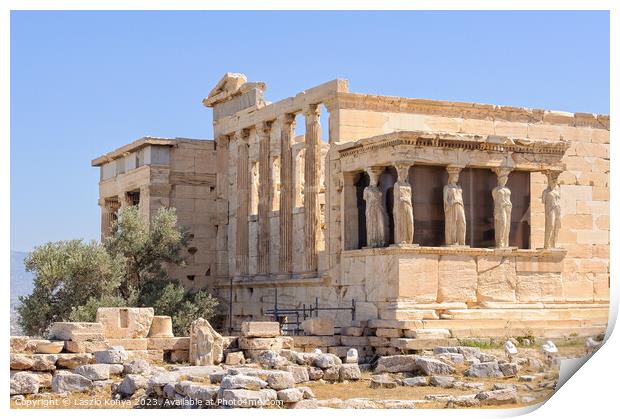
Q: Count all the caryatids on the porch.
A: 5